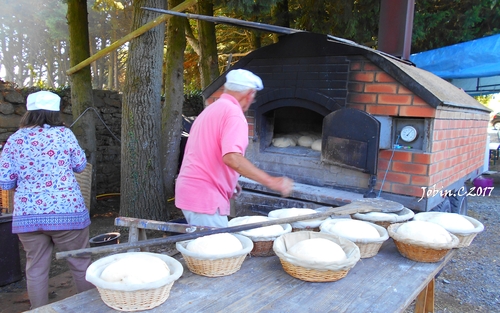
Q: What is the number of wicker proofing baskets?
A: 9